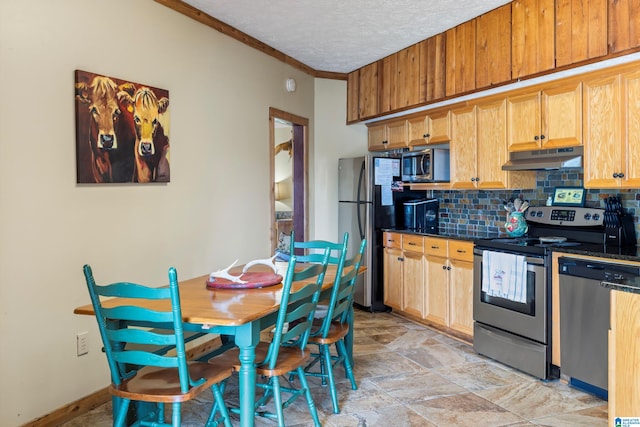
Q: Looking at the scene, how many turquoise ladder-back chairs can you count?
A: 4